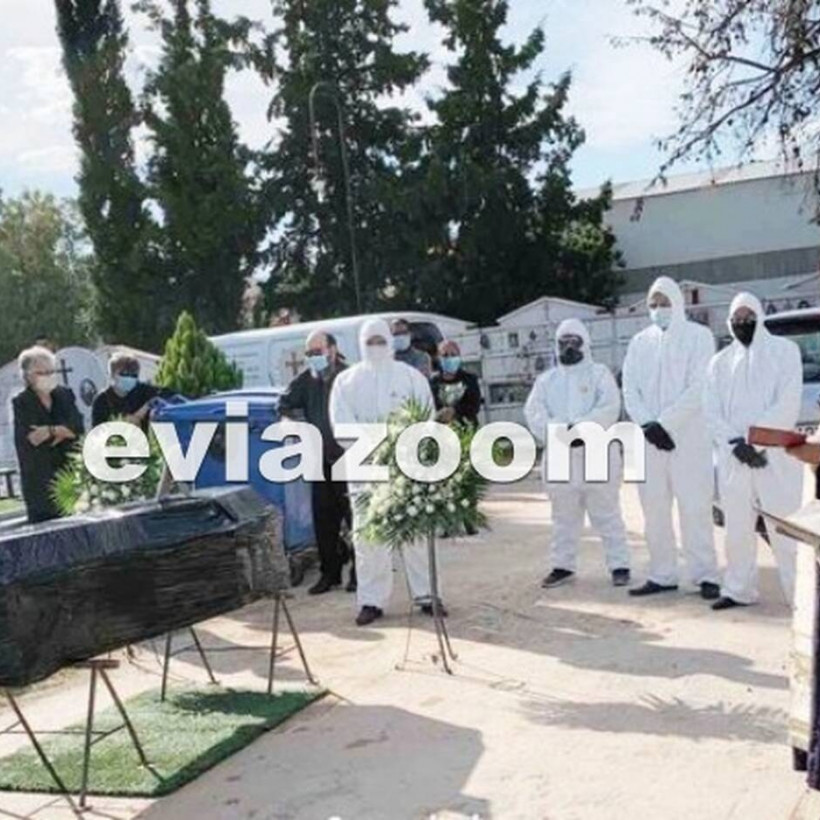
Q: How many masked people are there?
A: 9